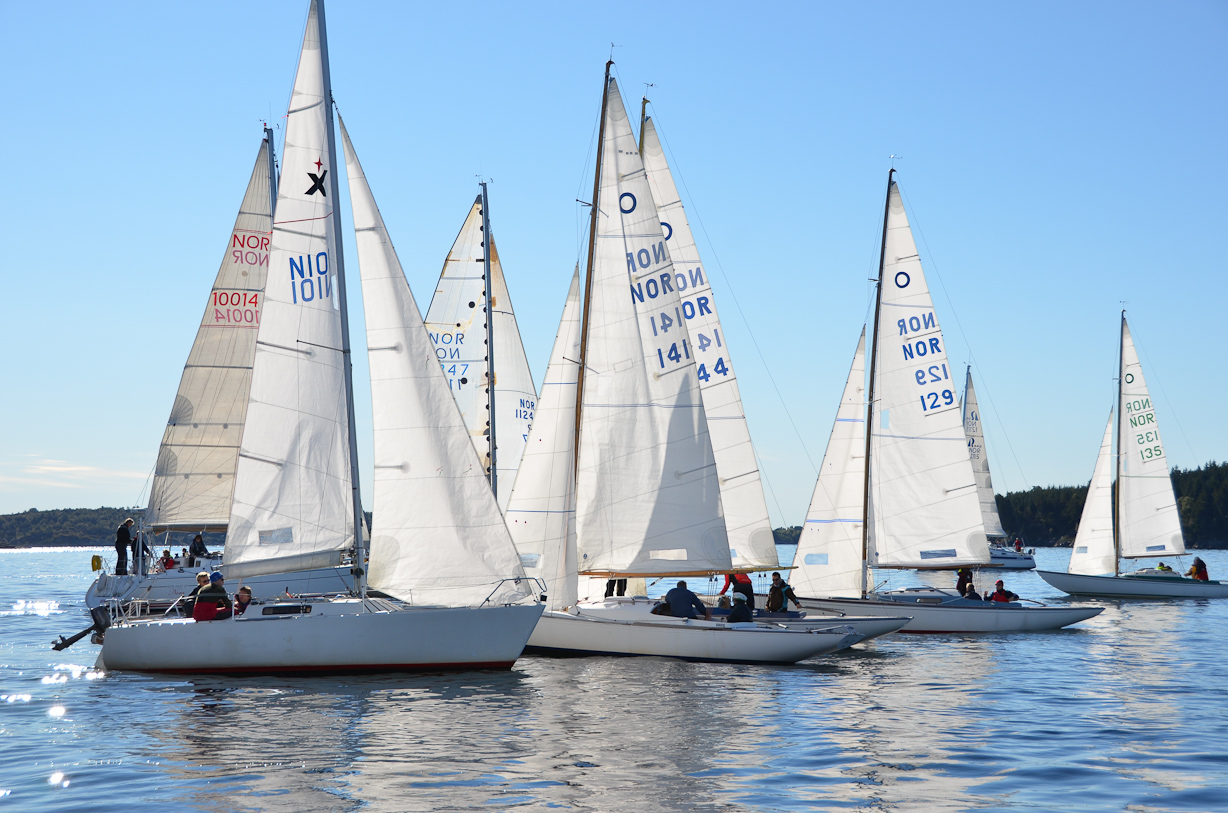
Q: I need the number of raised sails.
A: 13